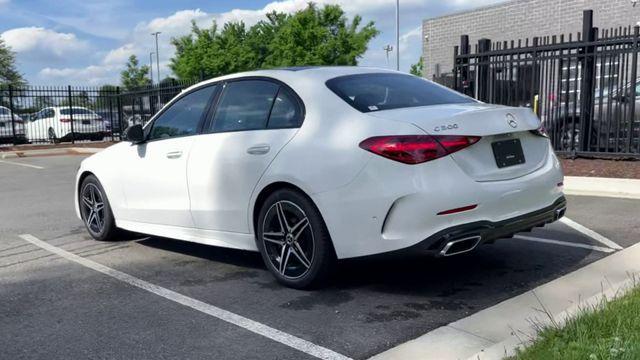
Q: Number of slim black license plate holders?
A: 1